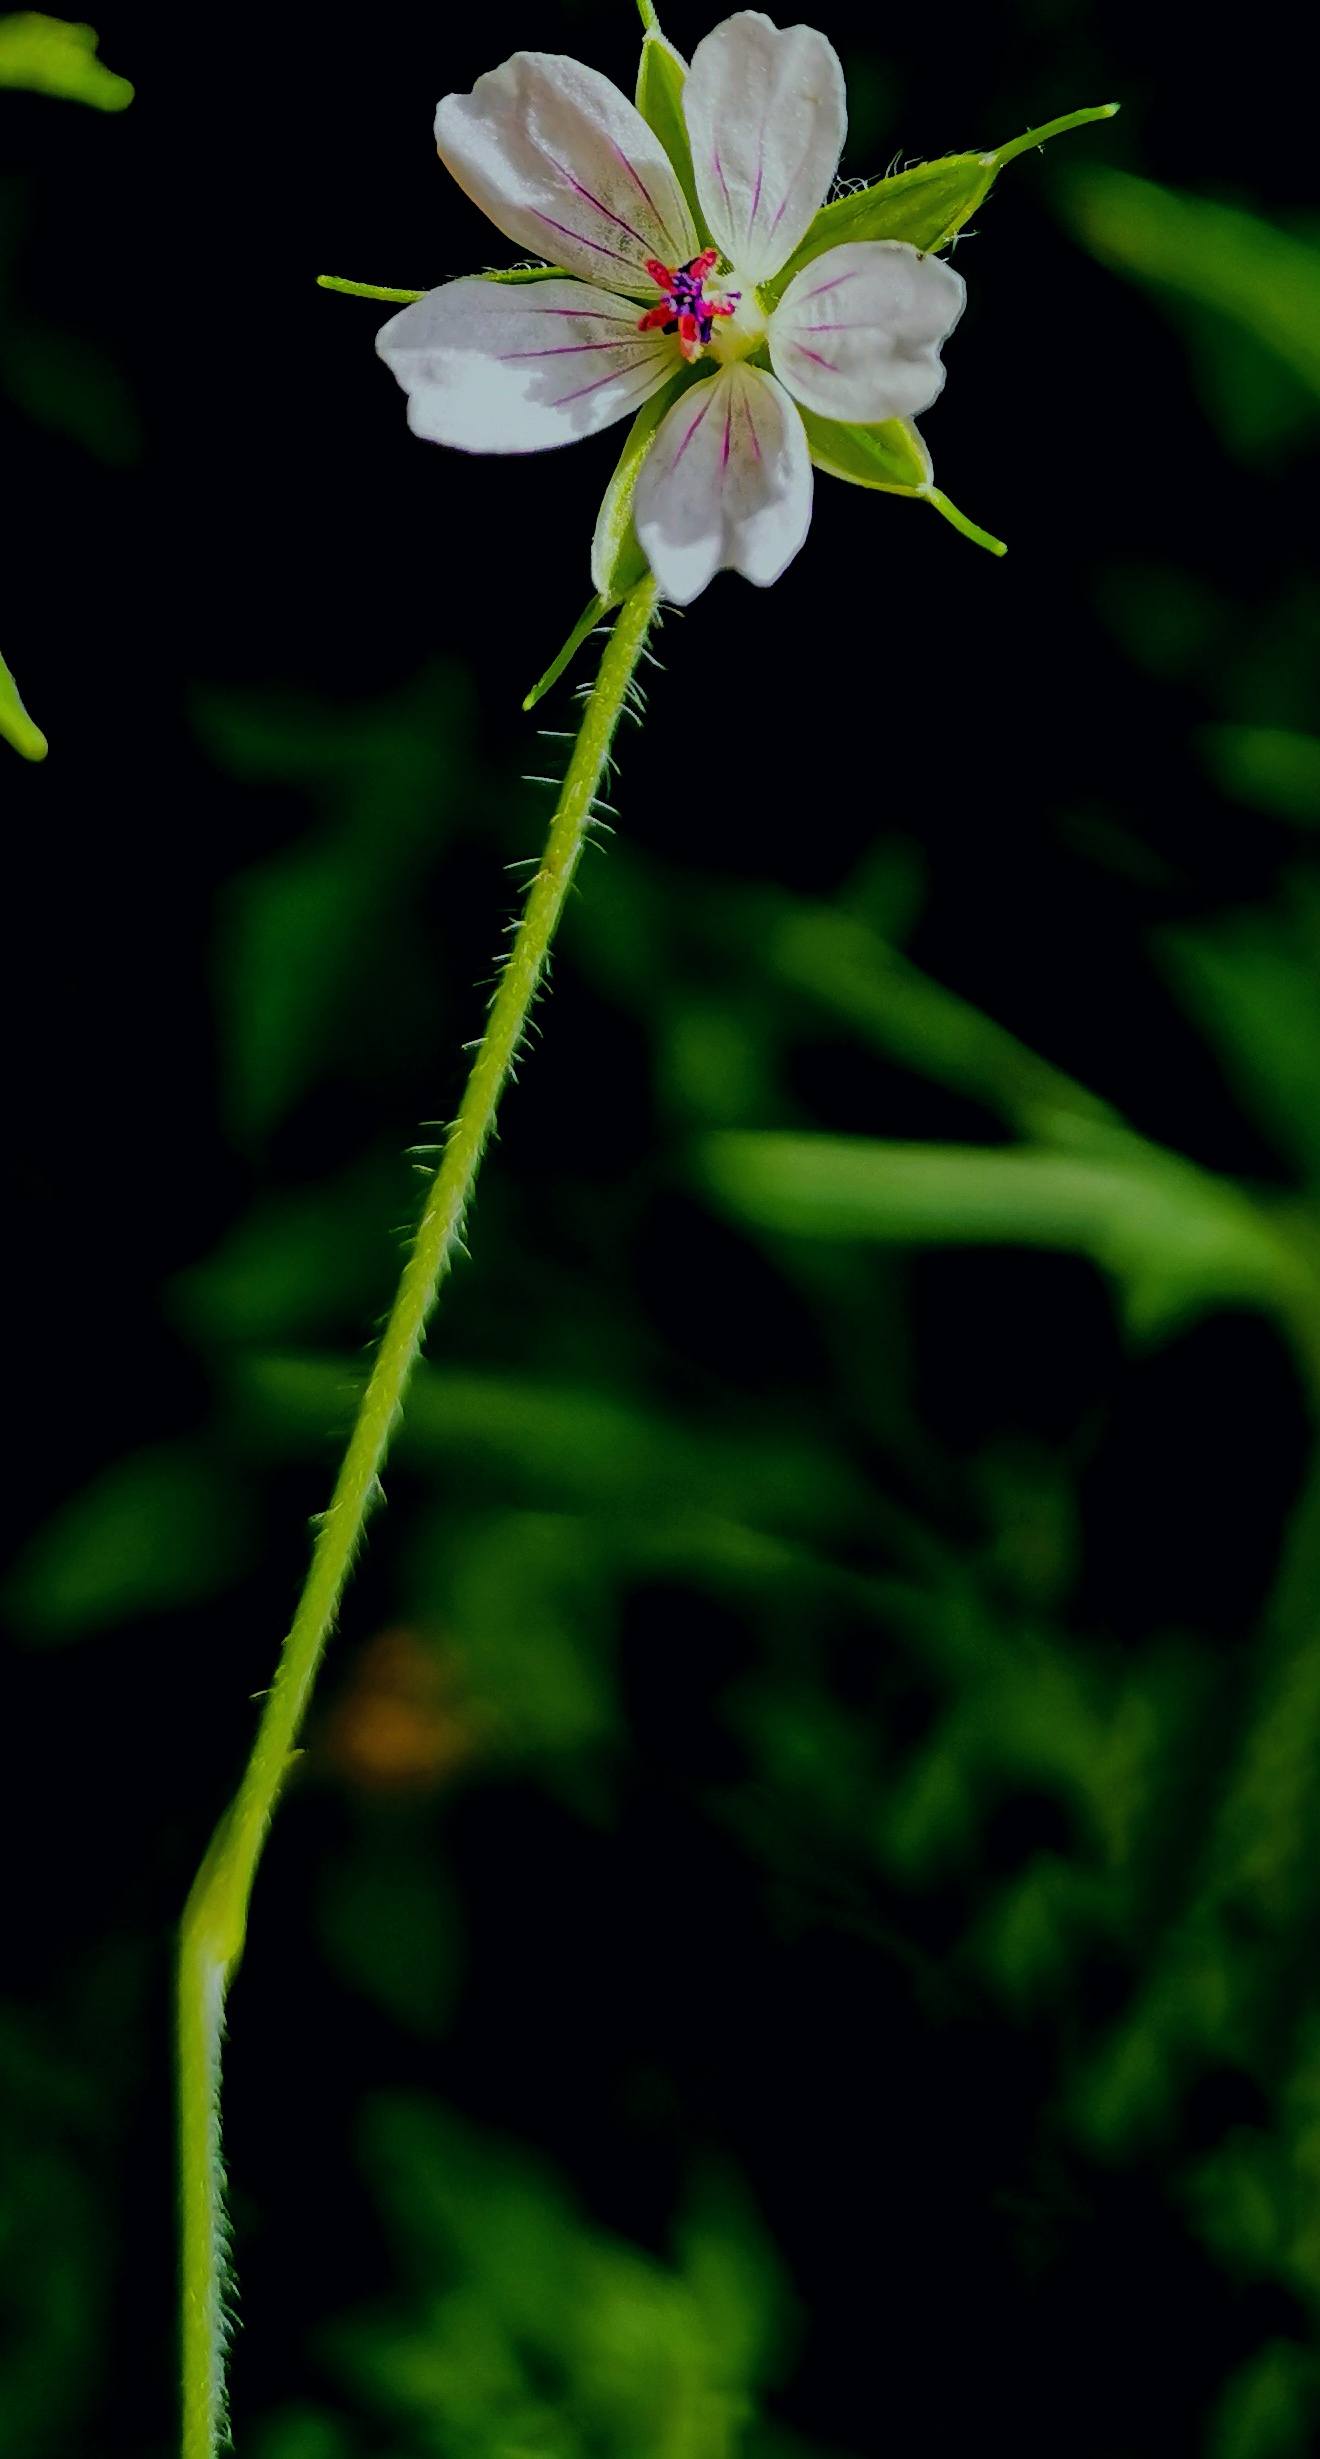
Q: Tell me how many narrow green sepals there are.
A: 5